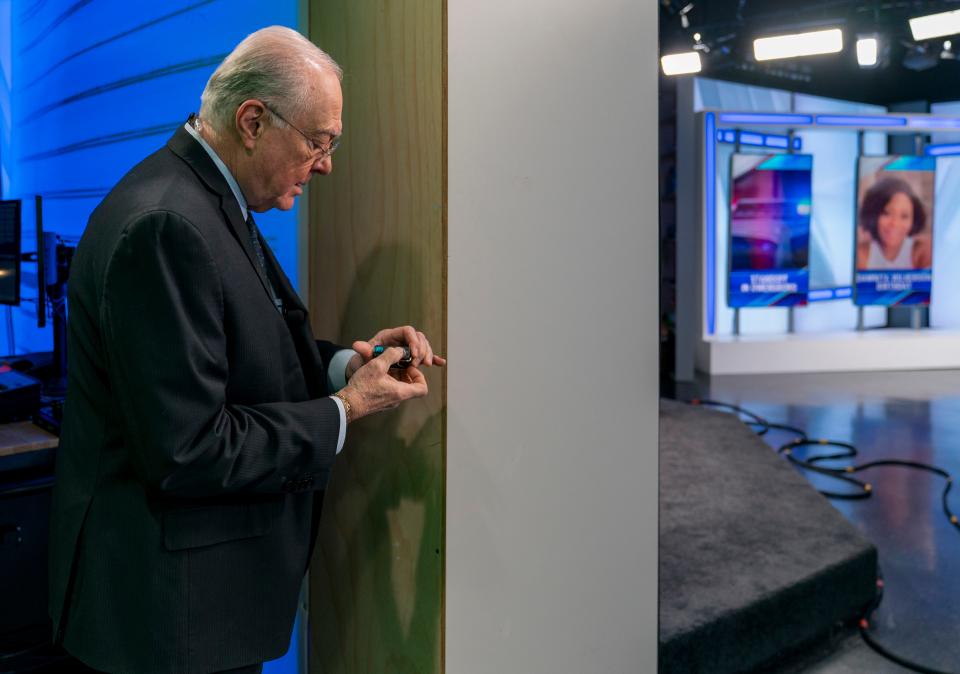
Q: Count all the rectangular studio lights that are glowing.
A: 4